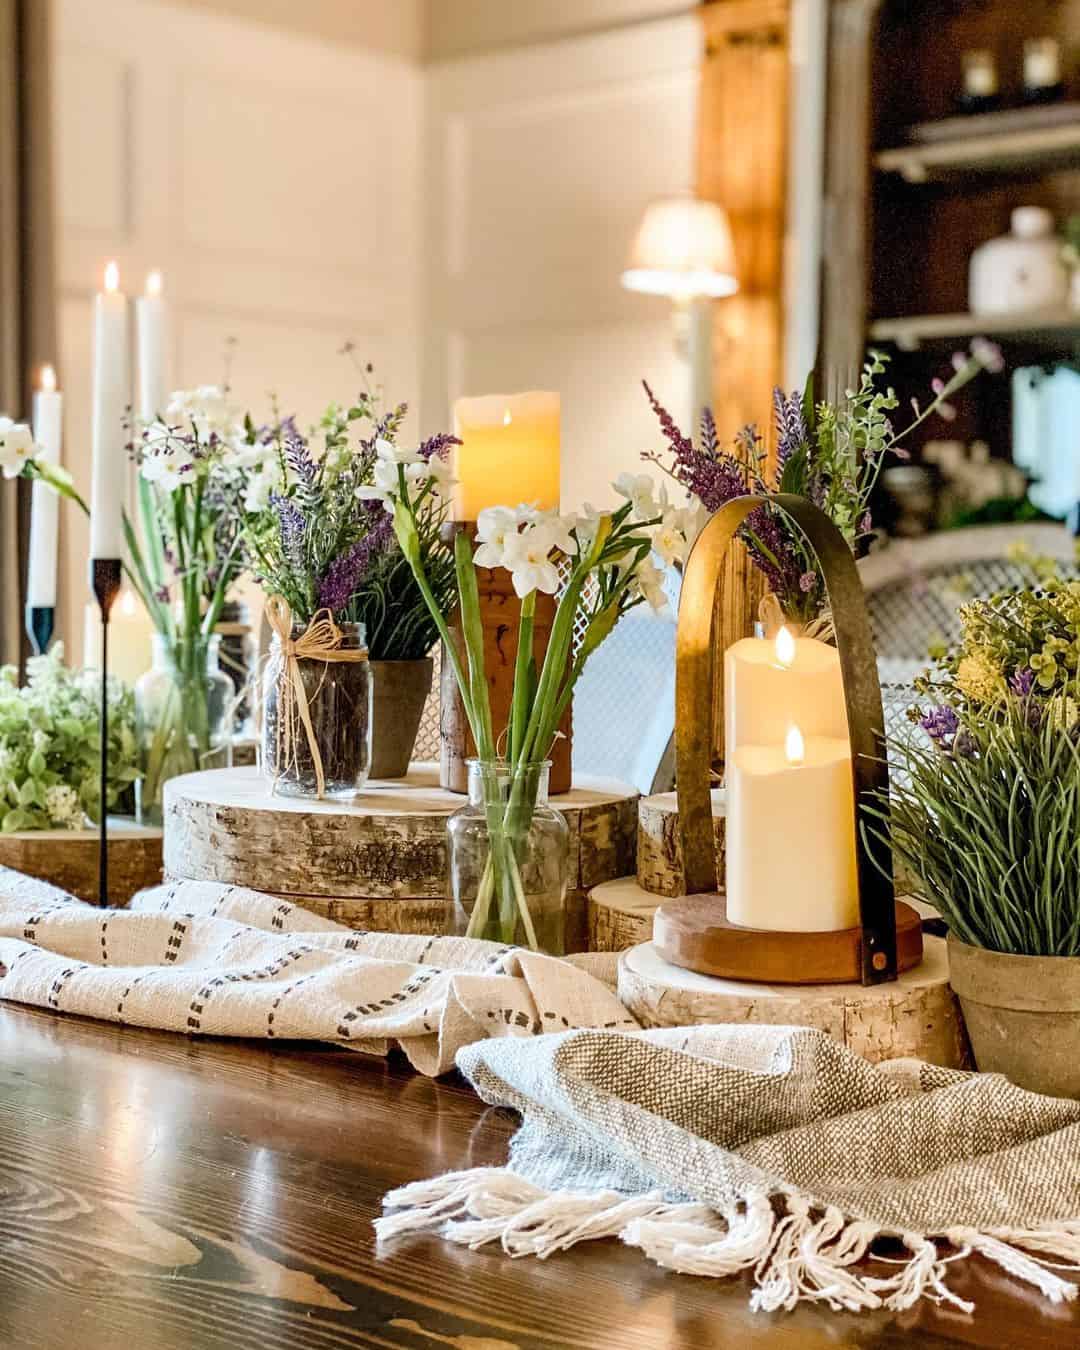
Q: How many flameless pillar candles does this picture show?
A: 4